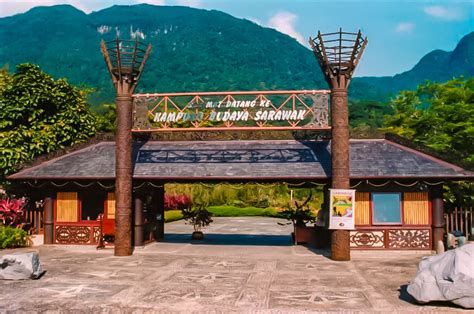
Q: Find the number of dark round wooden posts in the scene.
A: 5